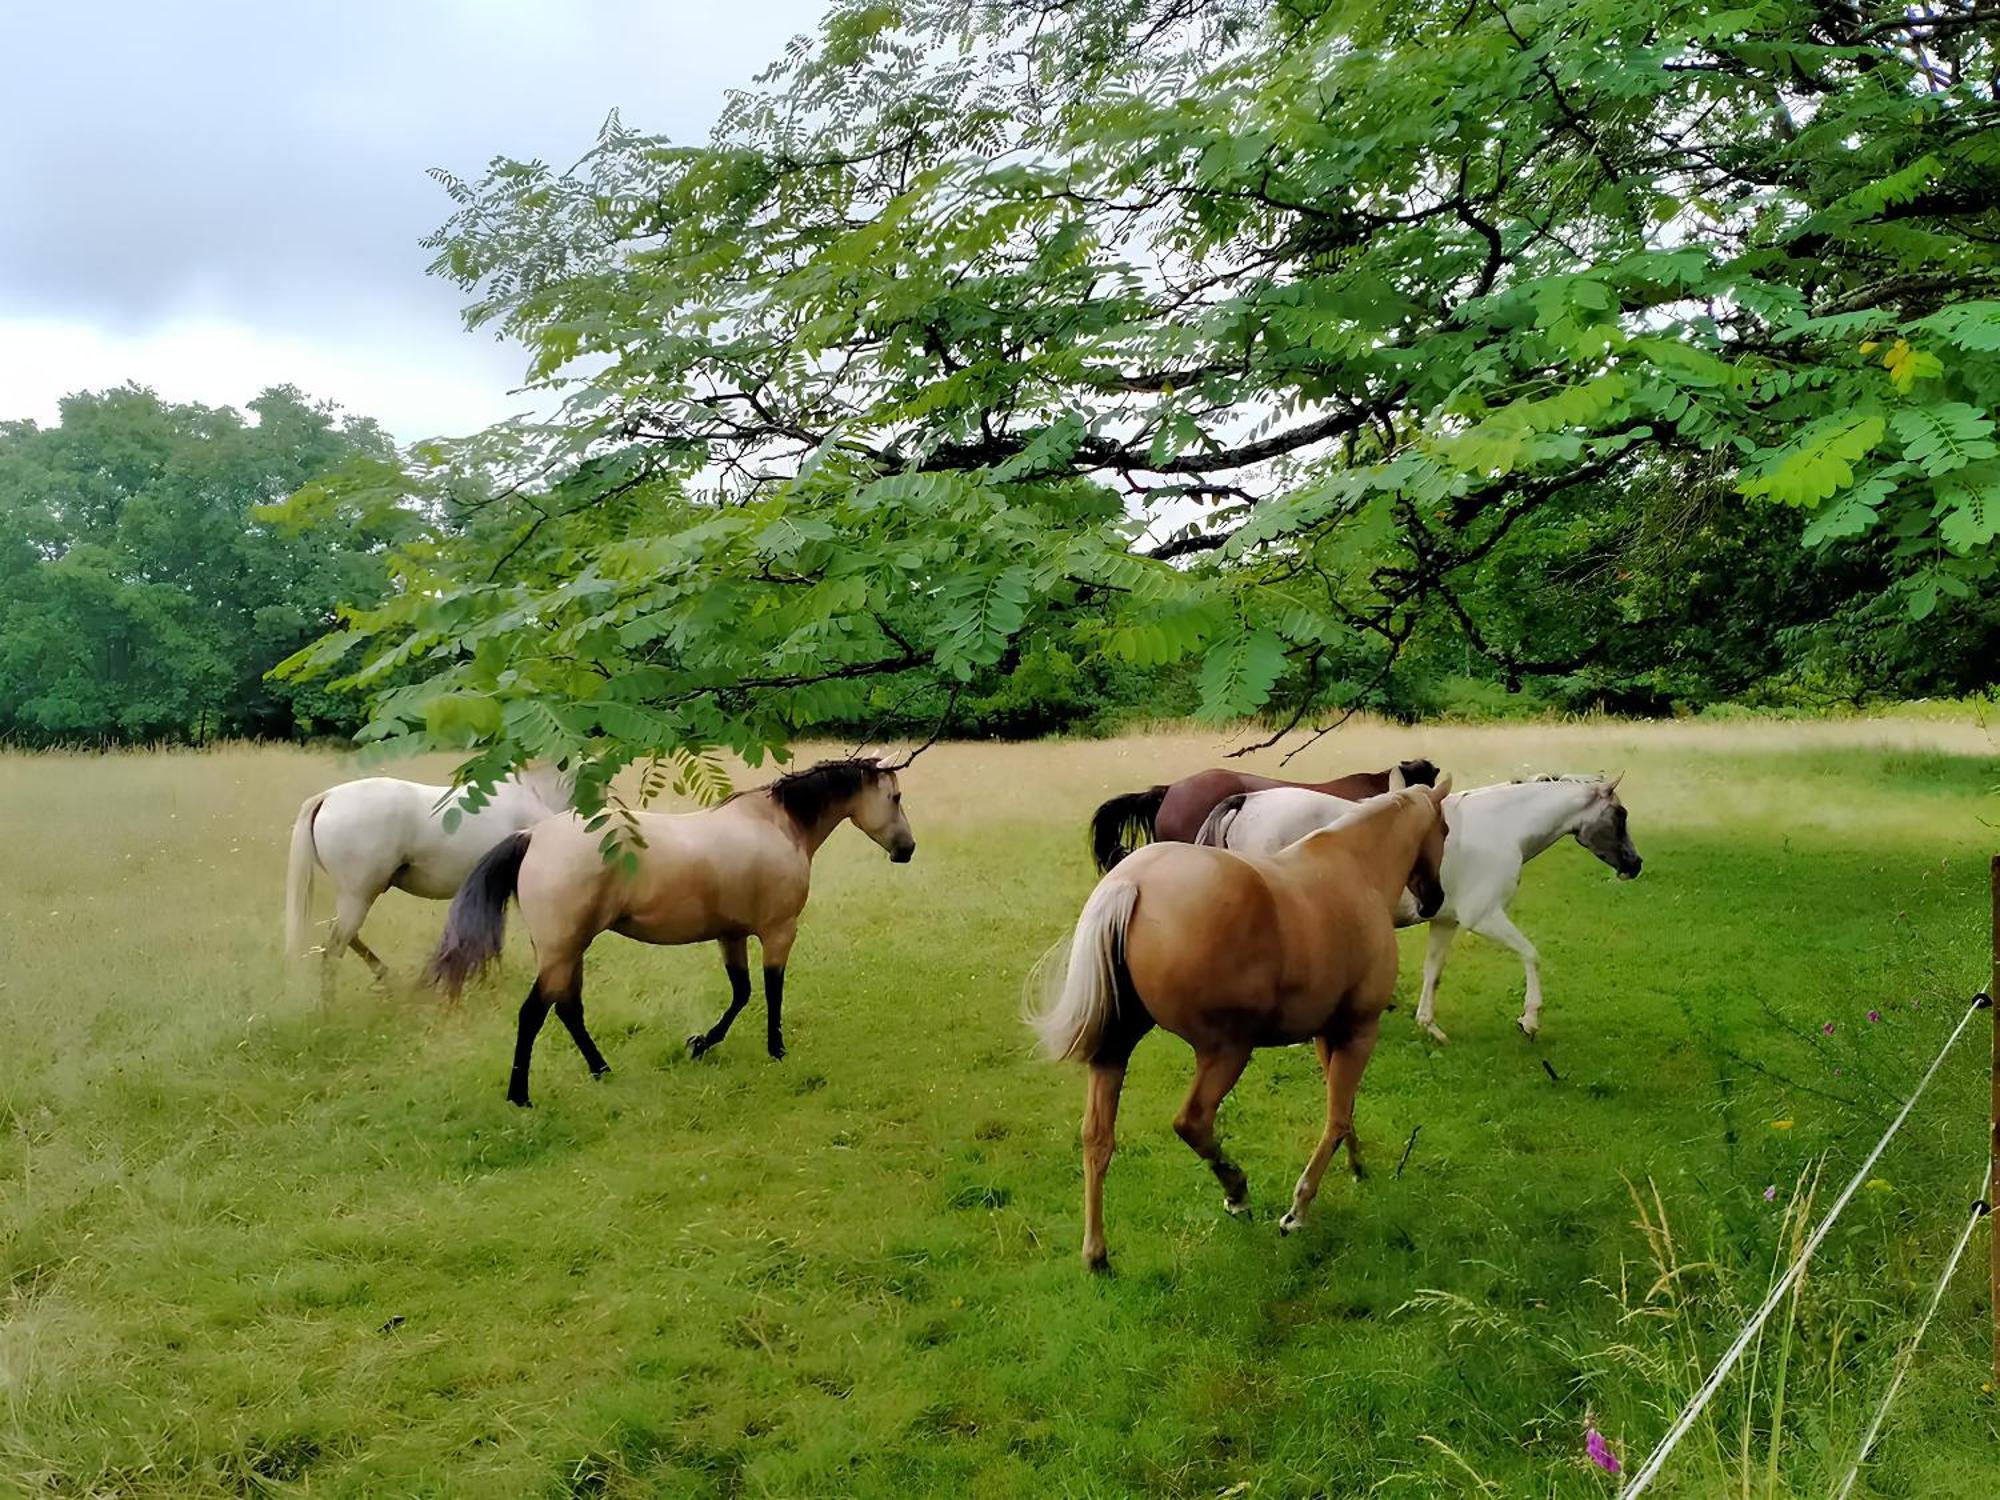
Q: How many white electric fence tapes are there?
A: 2